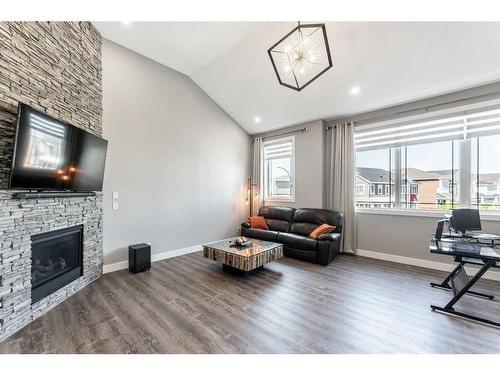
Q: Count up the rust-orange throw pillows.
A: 2